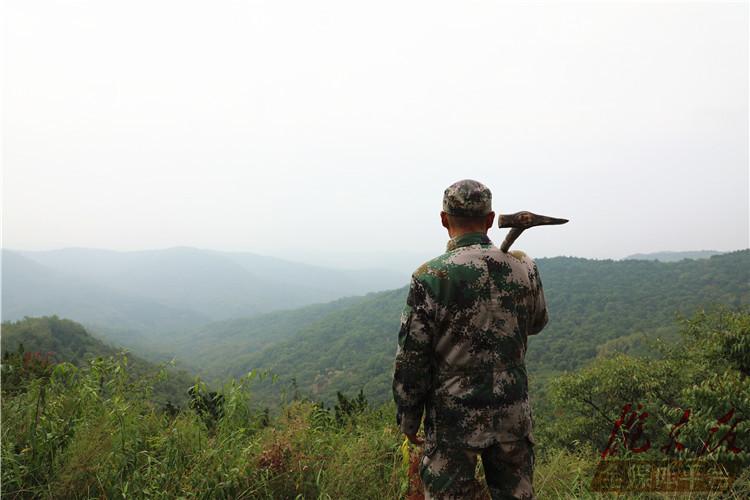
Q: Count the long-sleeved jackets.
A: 1